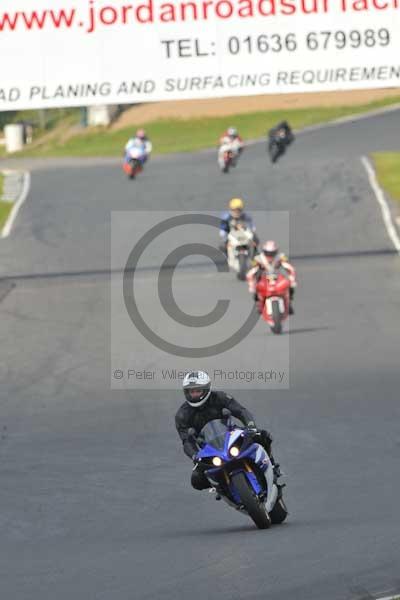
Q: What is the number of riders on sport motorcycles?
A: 6